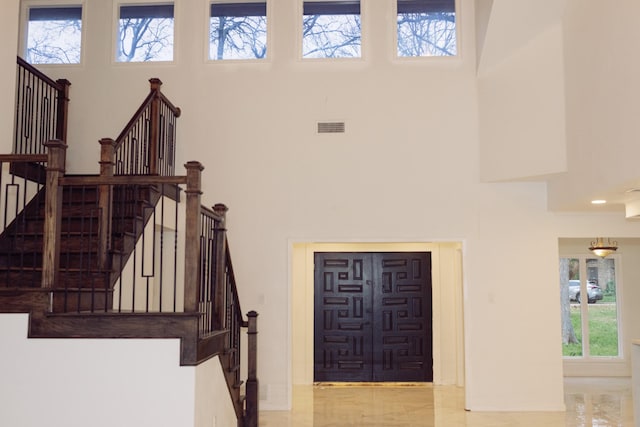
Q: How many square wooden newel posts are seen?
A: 7